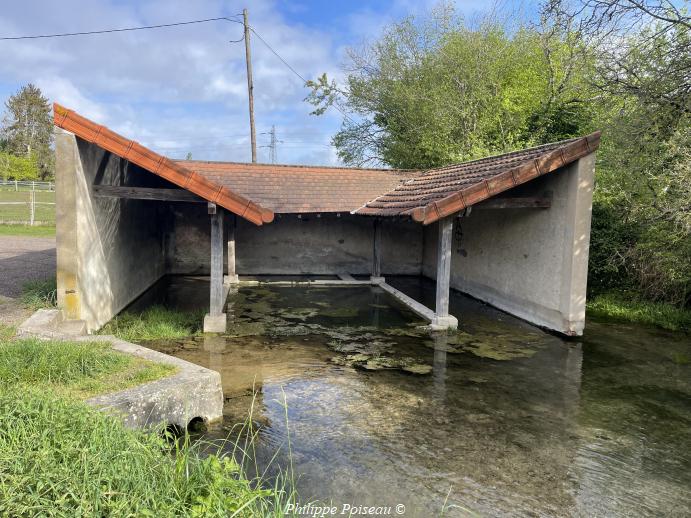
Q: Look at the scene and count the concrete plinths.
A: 4